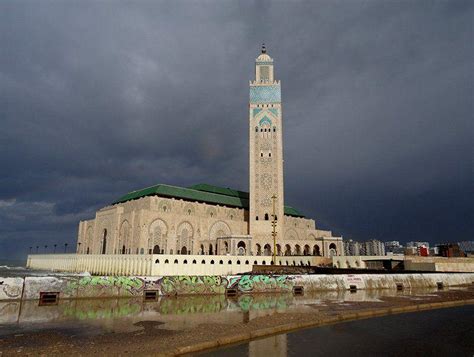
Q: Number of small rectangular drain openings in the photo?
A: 7